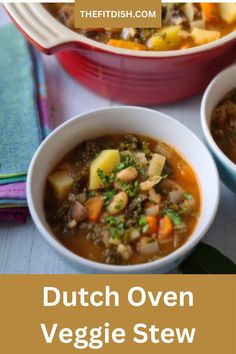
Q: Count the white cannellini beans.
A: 2